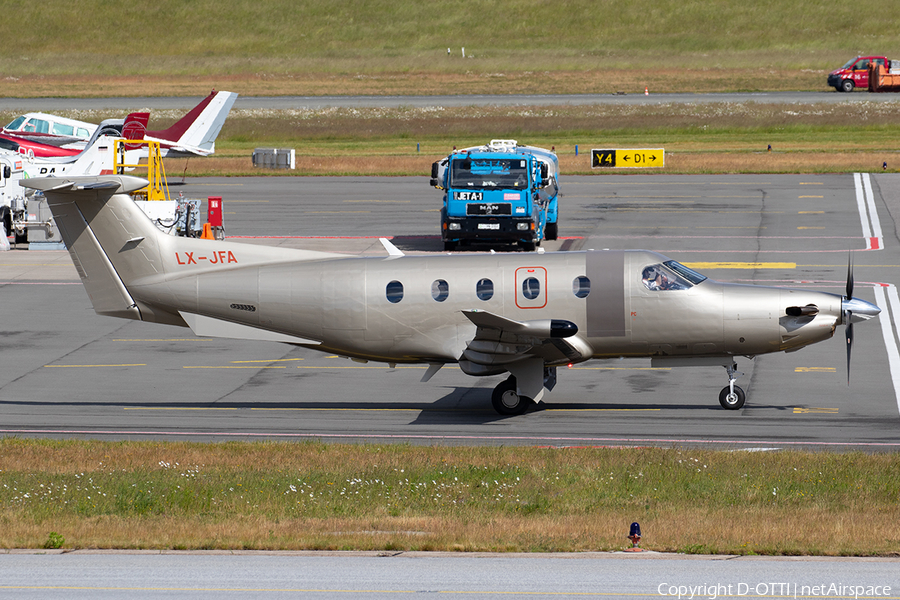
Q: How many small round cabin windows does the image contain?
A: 5